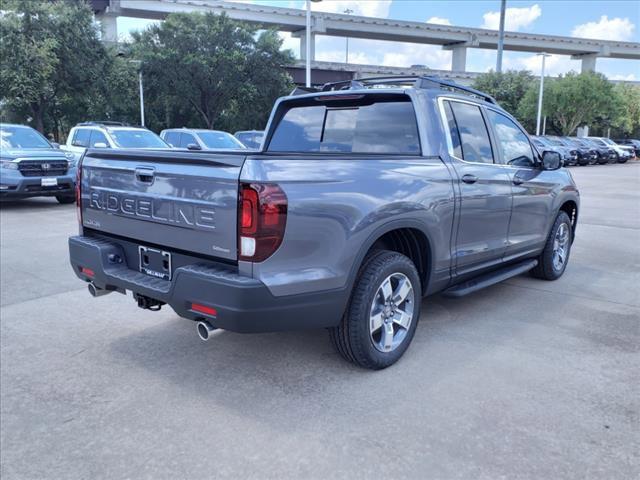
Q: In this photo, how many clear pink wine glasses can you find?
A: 0